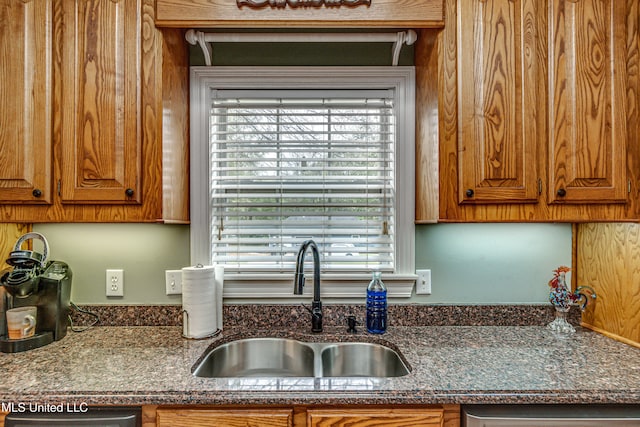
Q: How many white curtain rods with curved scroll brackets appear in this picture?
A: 1